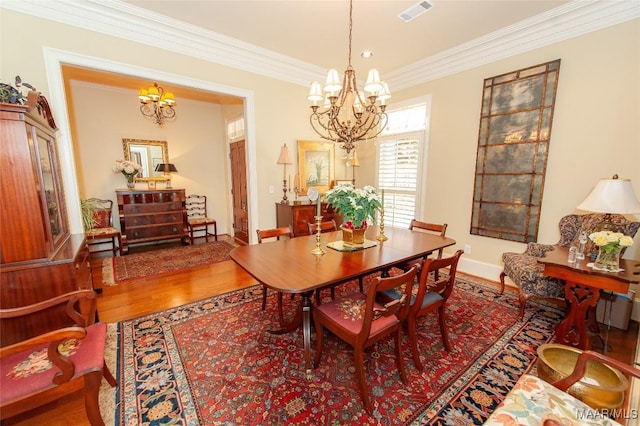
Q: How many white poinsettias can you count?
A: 1